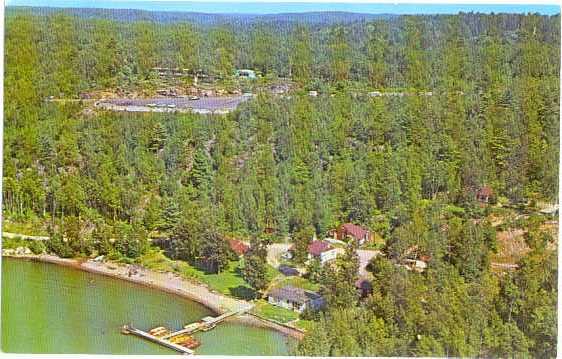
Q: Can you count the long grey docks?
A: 1